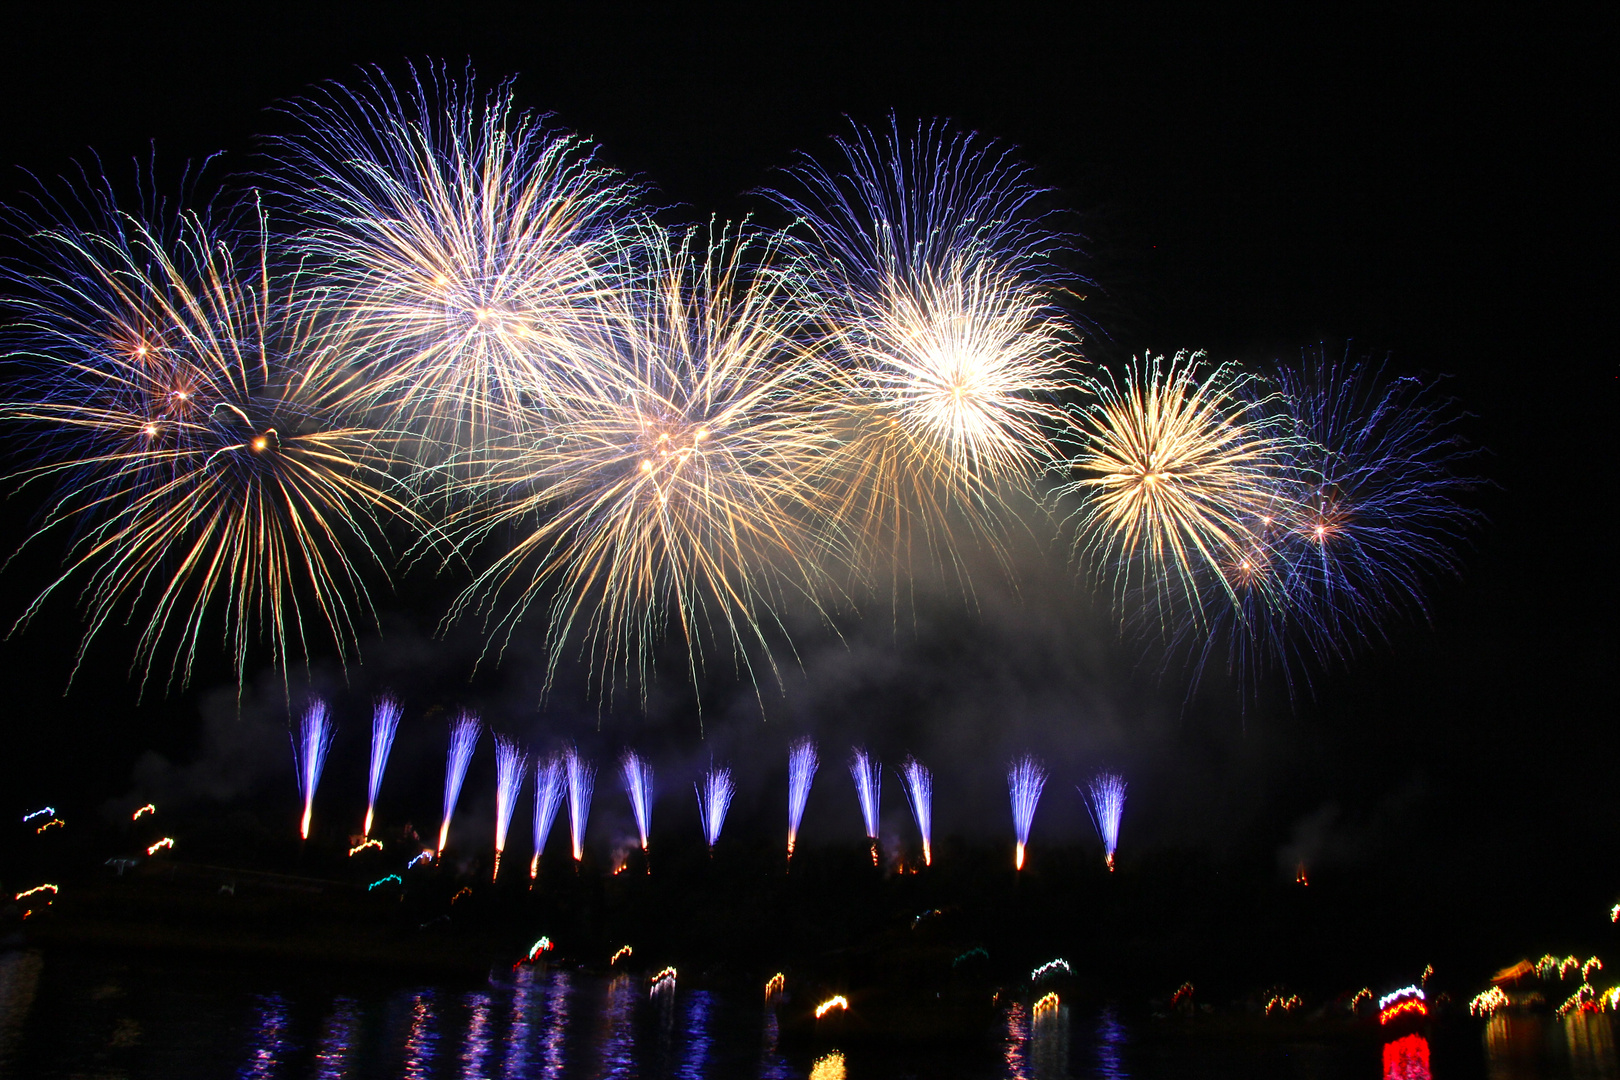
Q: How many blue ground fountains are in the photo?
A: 13